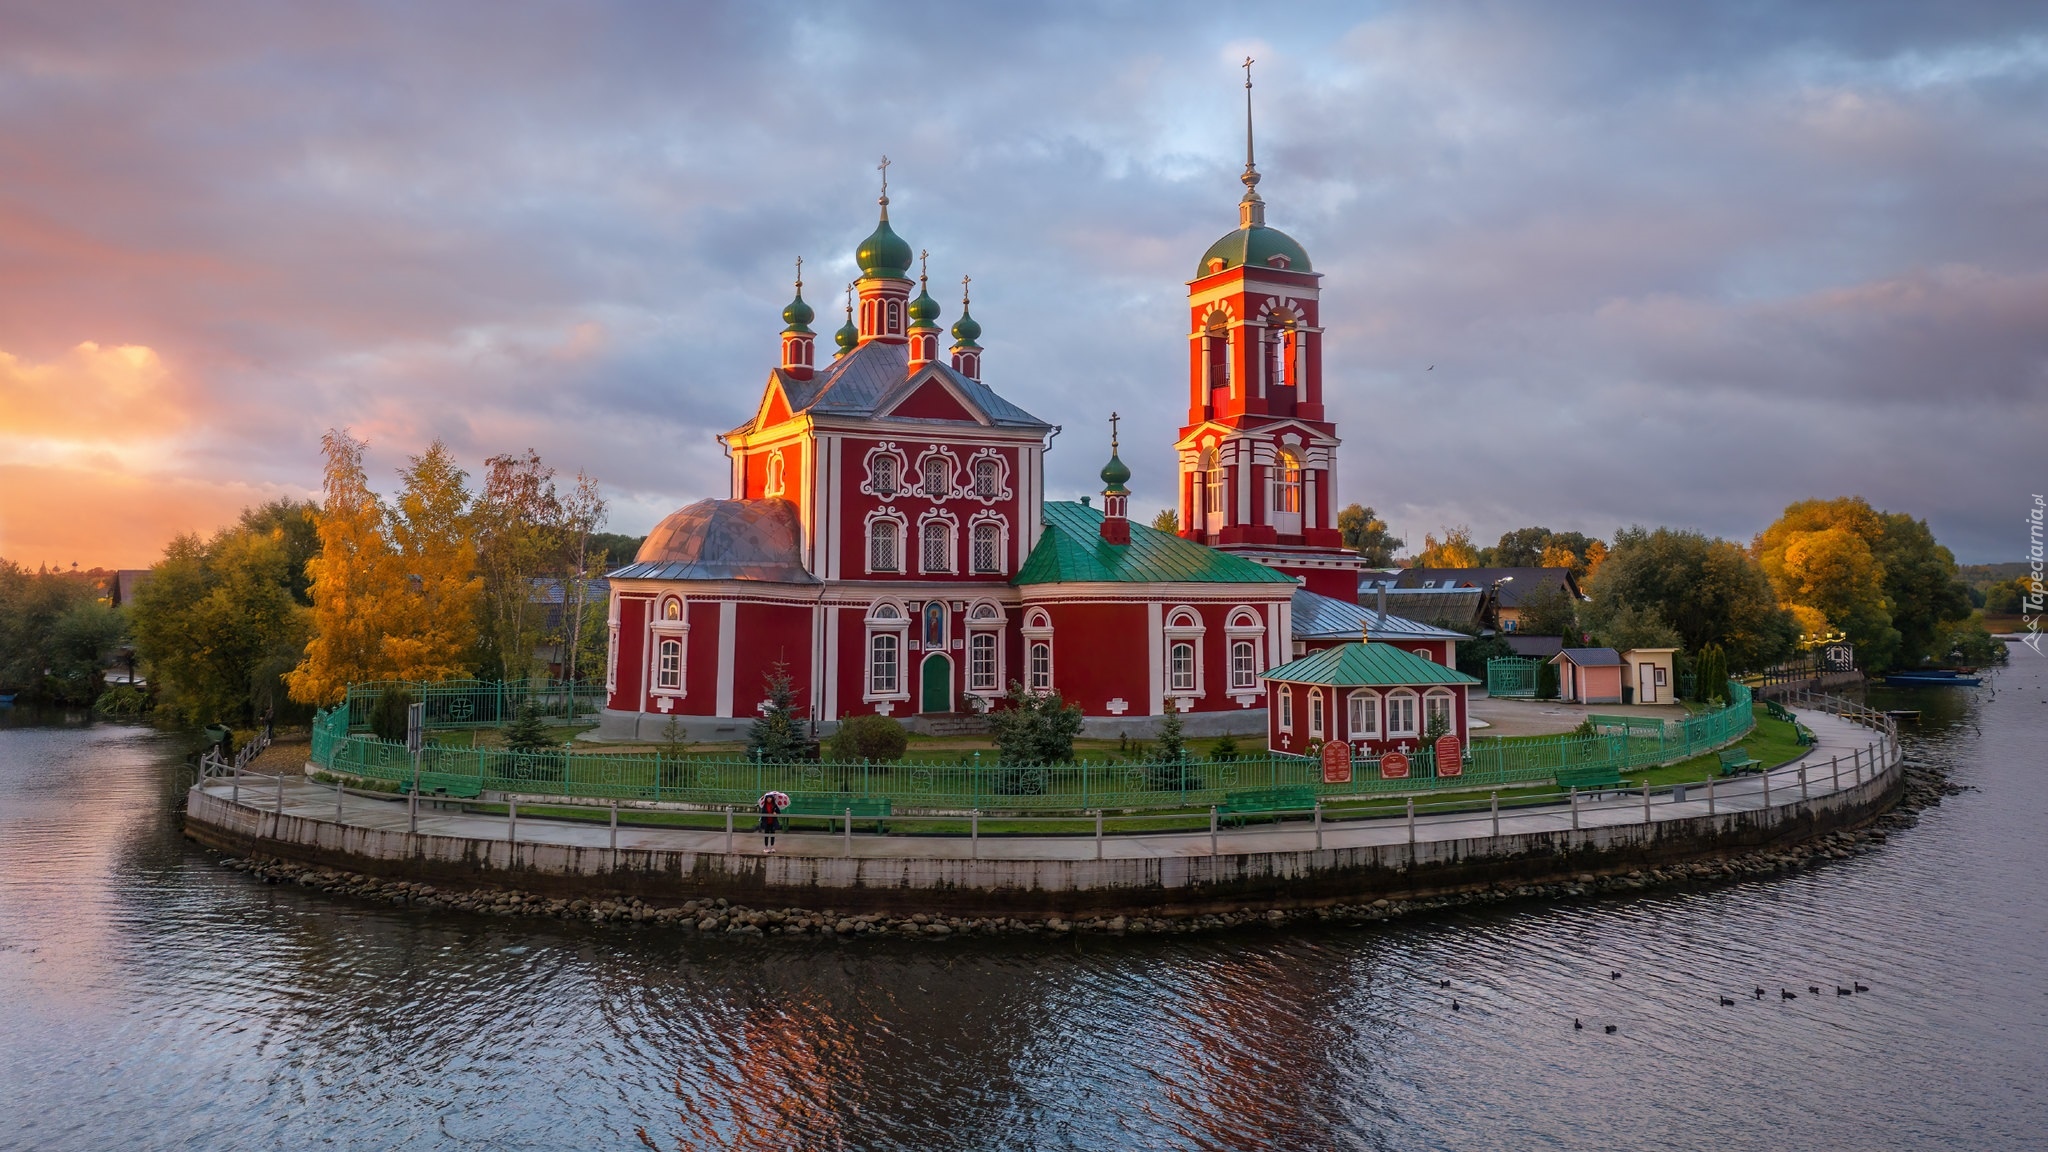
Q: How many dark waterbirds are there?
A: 11